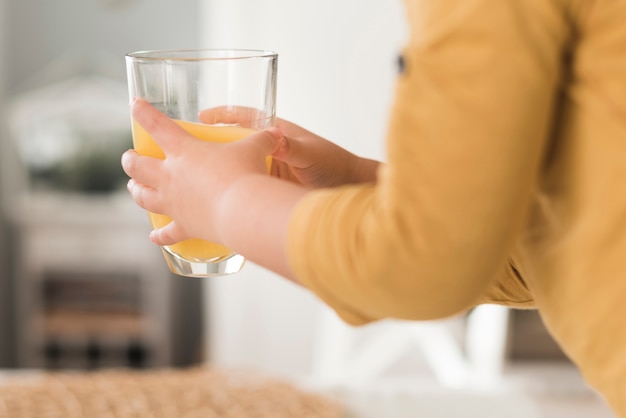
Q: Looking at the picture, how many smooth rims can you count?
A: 1